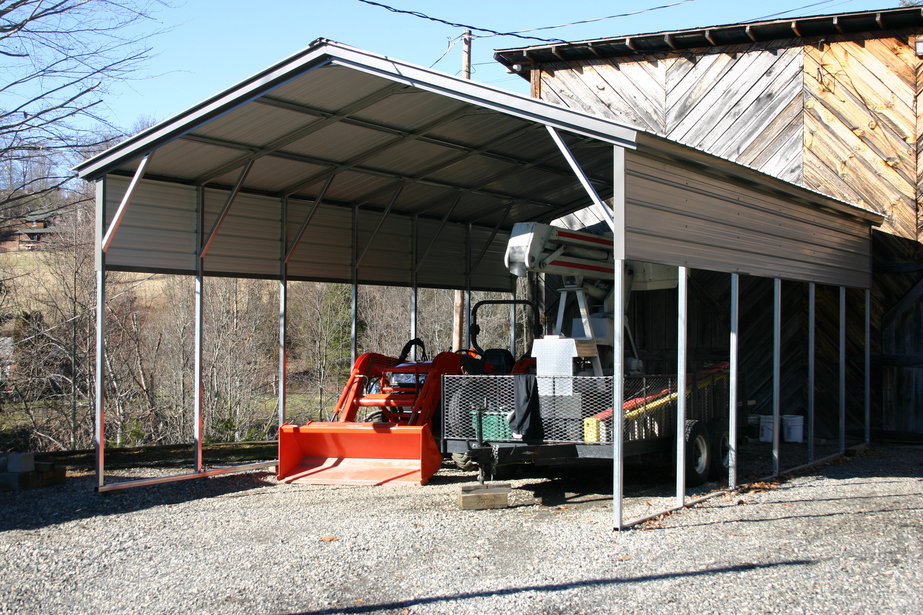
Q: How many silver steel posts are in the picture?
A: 14